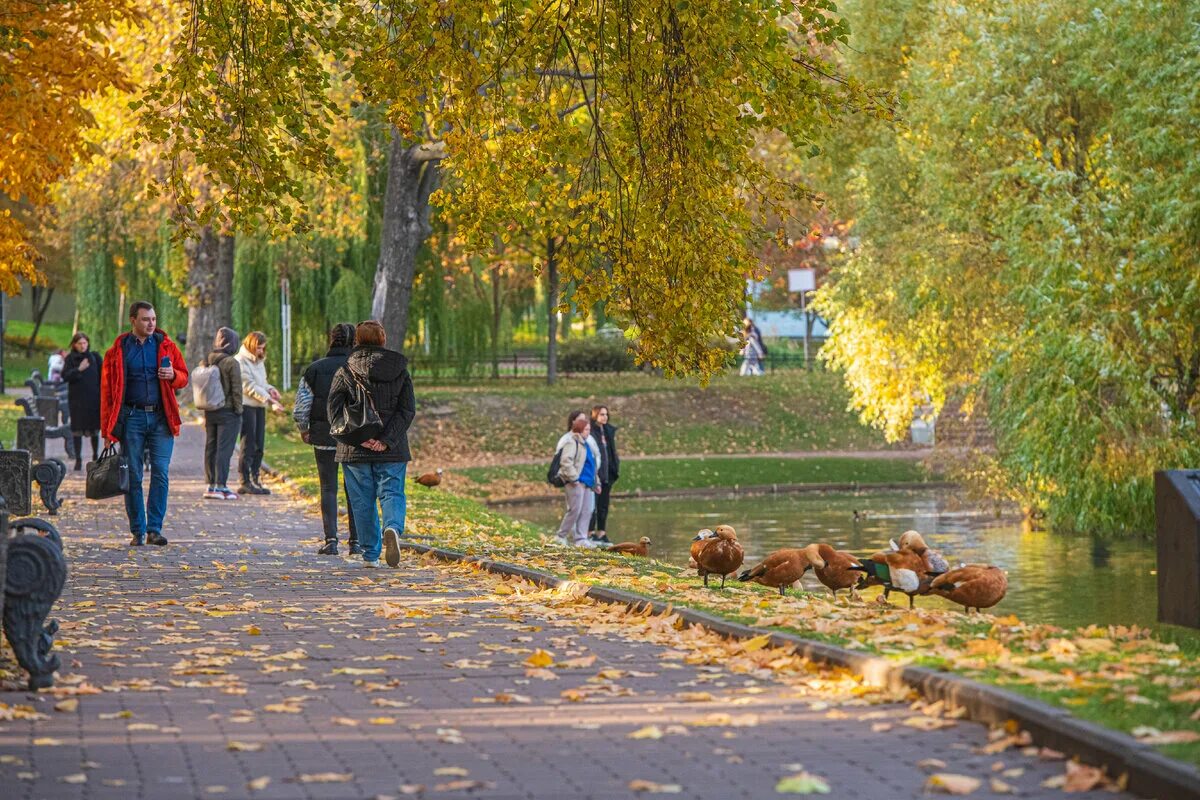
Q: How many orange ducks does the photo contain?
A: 8